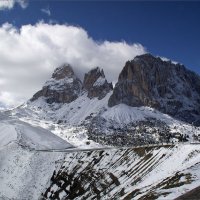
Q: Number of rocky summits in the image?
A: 3